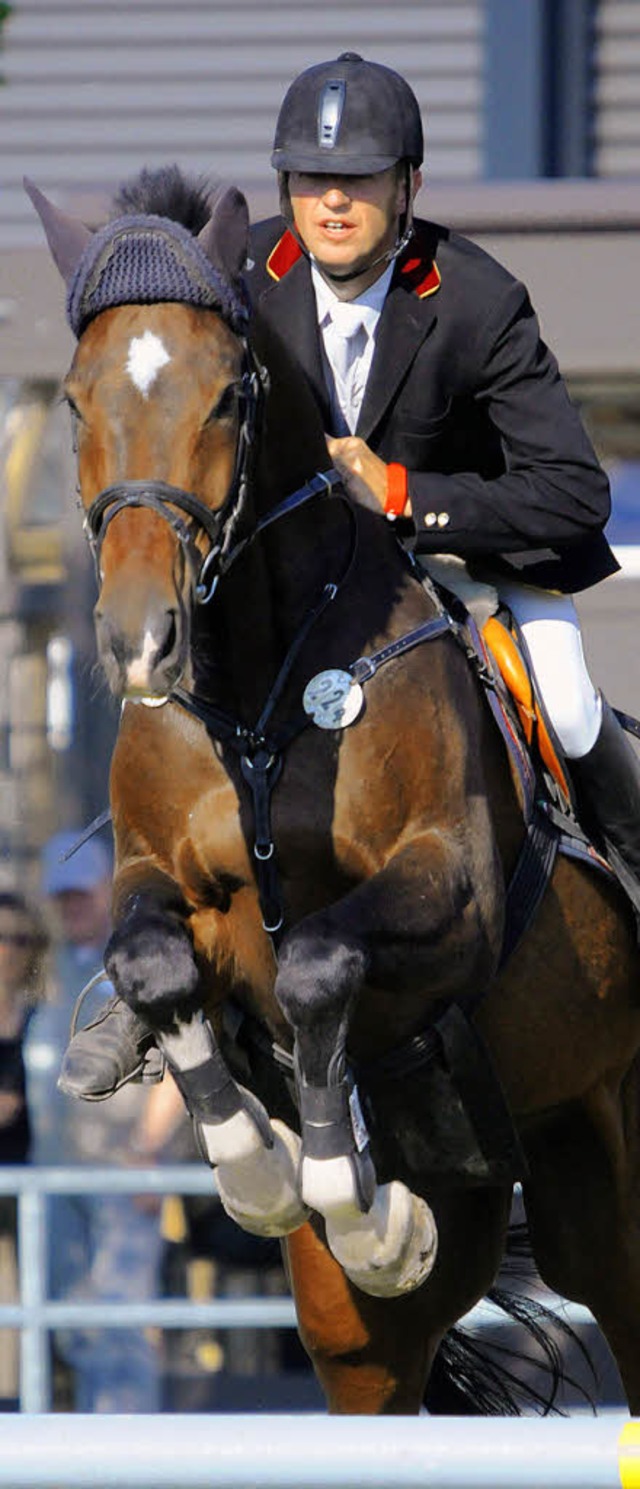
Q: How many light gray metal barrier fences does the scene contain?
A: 1